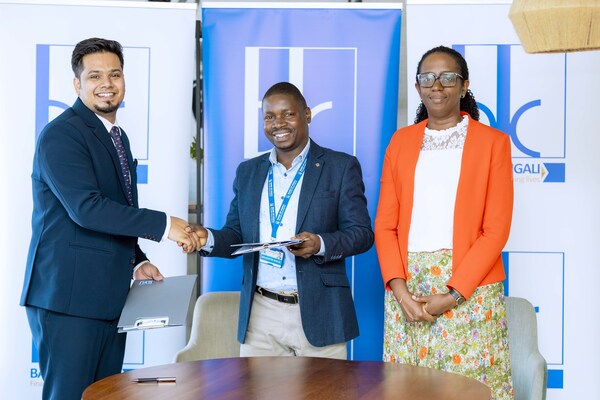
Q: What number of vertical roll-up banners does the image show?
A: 3